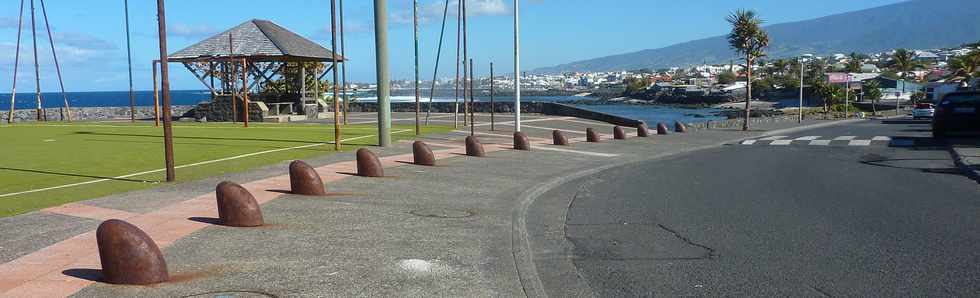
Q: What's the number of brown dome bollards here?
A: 13